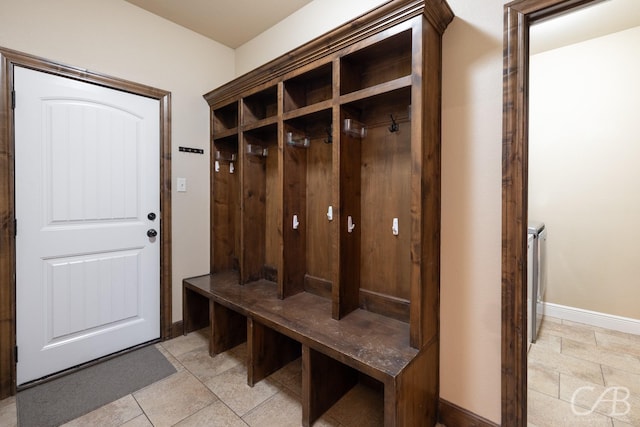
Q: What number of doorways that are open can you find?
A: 1